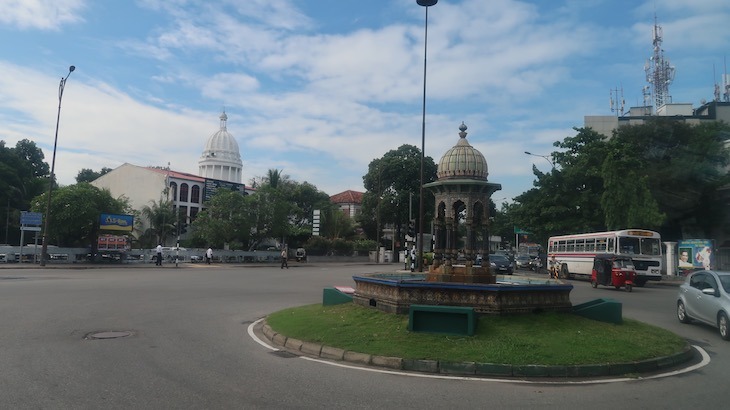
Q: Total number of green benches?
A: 3